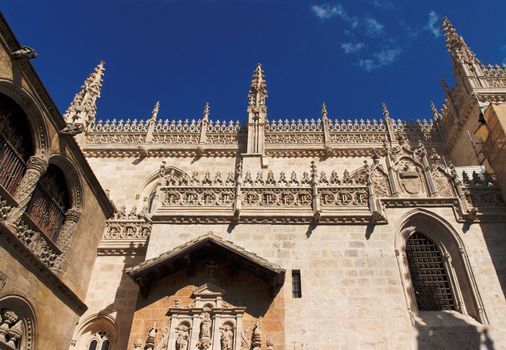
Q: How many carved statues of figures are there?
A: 3